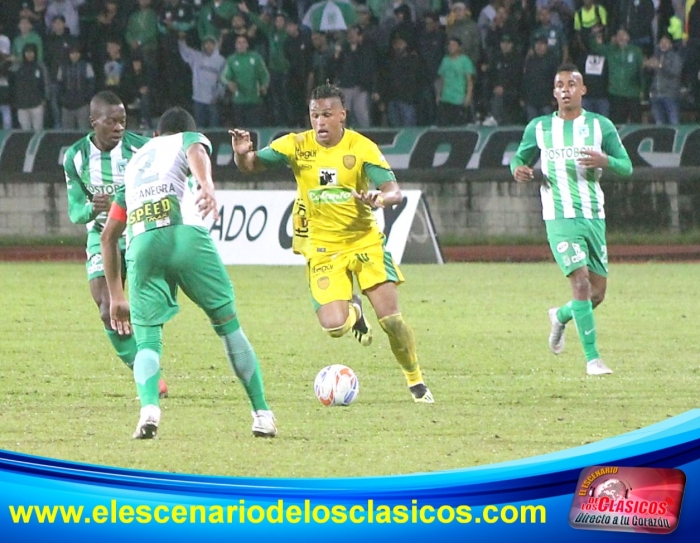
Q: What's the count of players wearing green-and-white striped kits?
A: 3